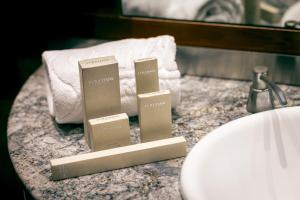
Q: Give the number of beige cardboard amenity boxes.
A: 5